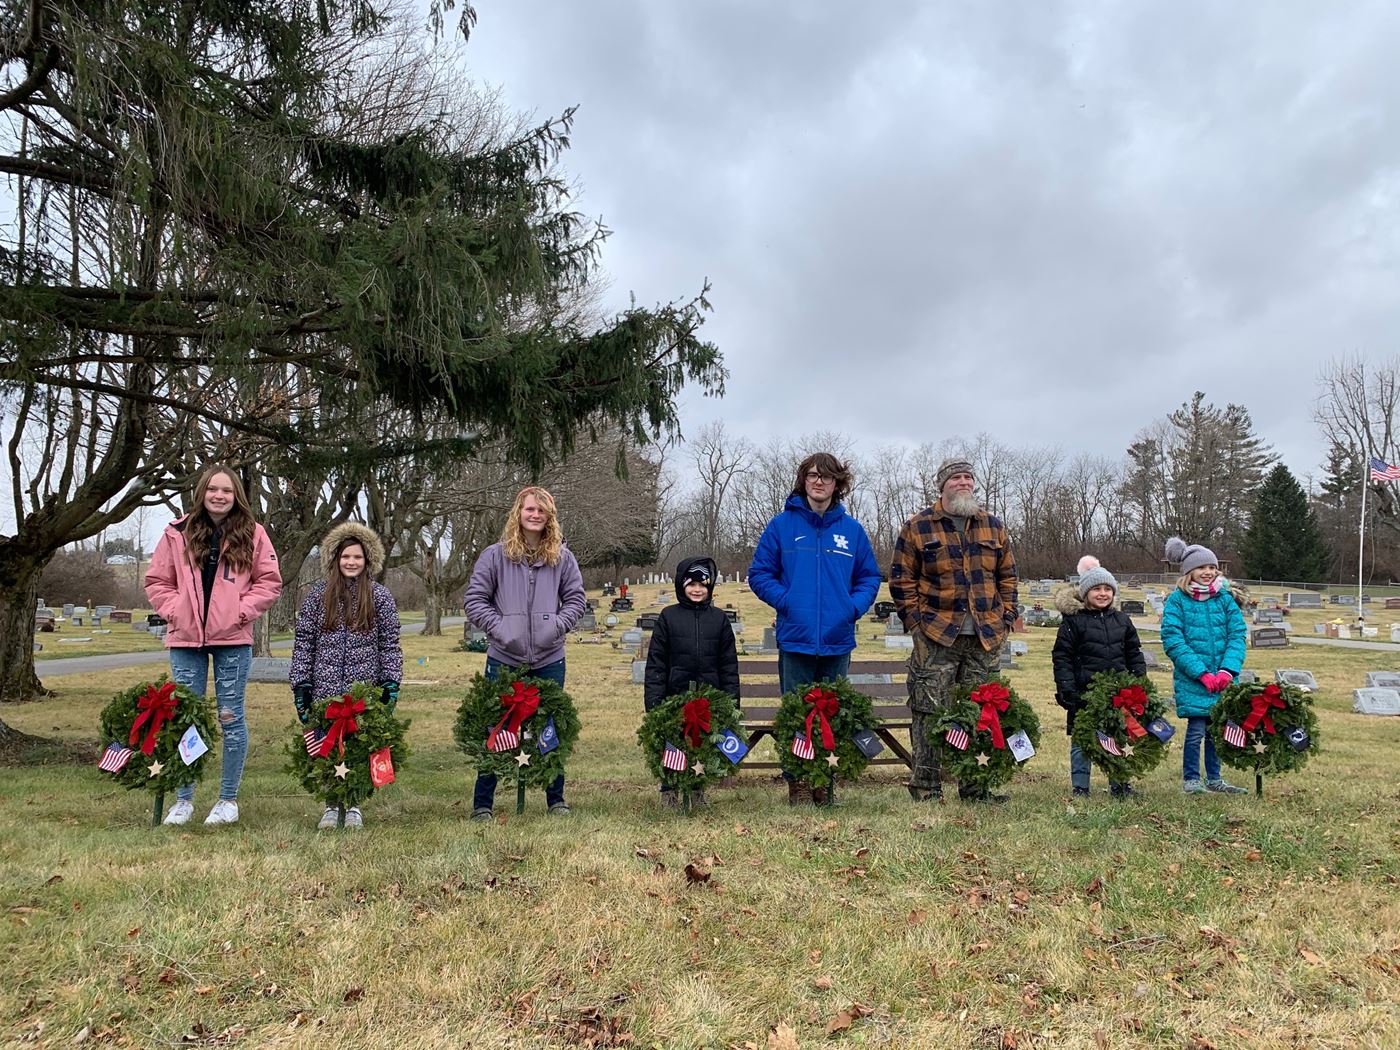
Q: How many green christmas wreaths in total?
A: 8